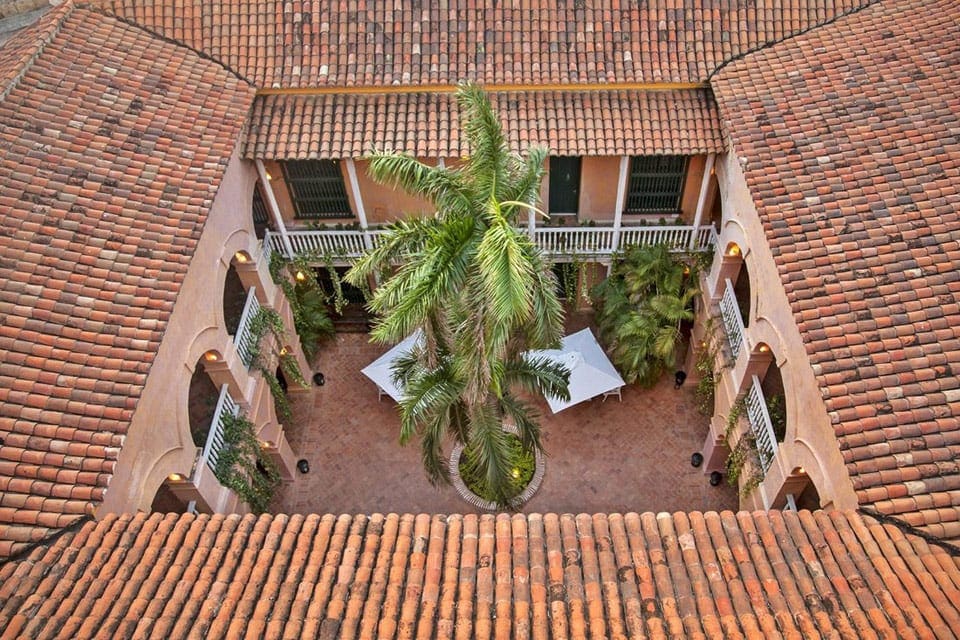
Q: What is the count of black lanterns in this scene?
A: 5